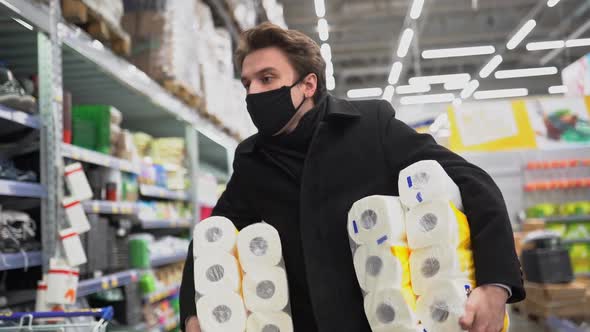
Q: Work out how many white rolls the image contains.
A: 13